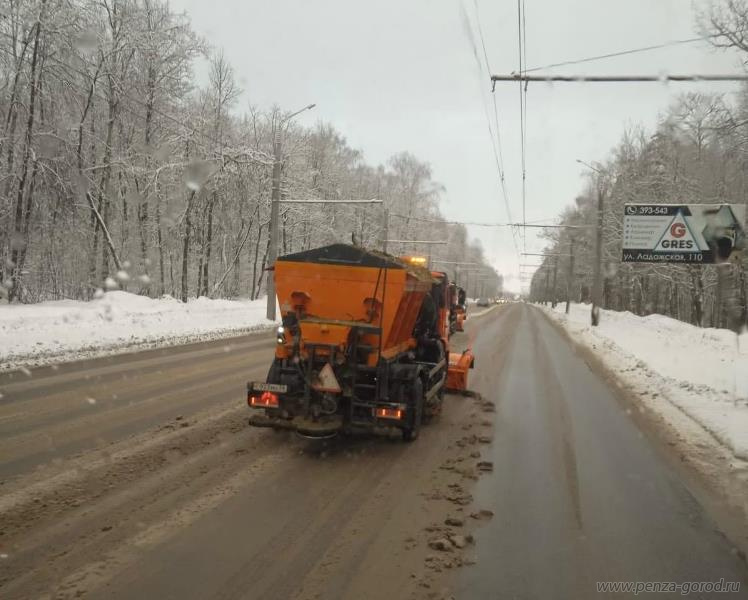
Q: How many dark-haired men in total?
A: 0